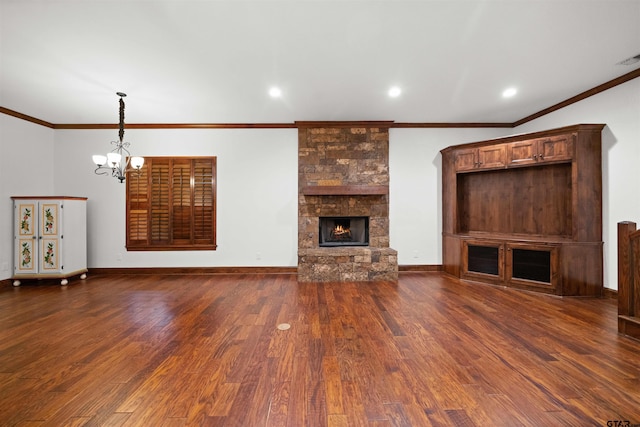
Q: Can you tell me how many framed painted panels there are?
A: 4